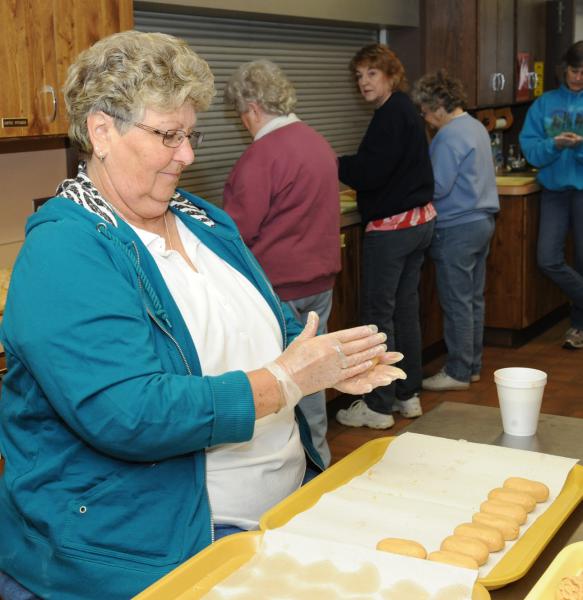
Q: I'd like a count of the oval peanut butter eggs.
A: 8